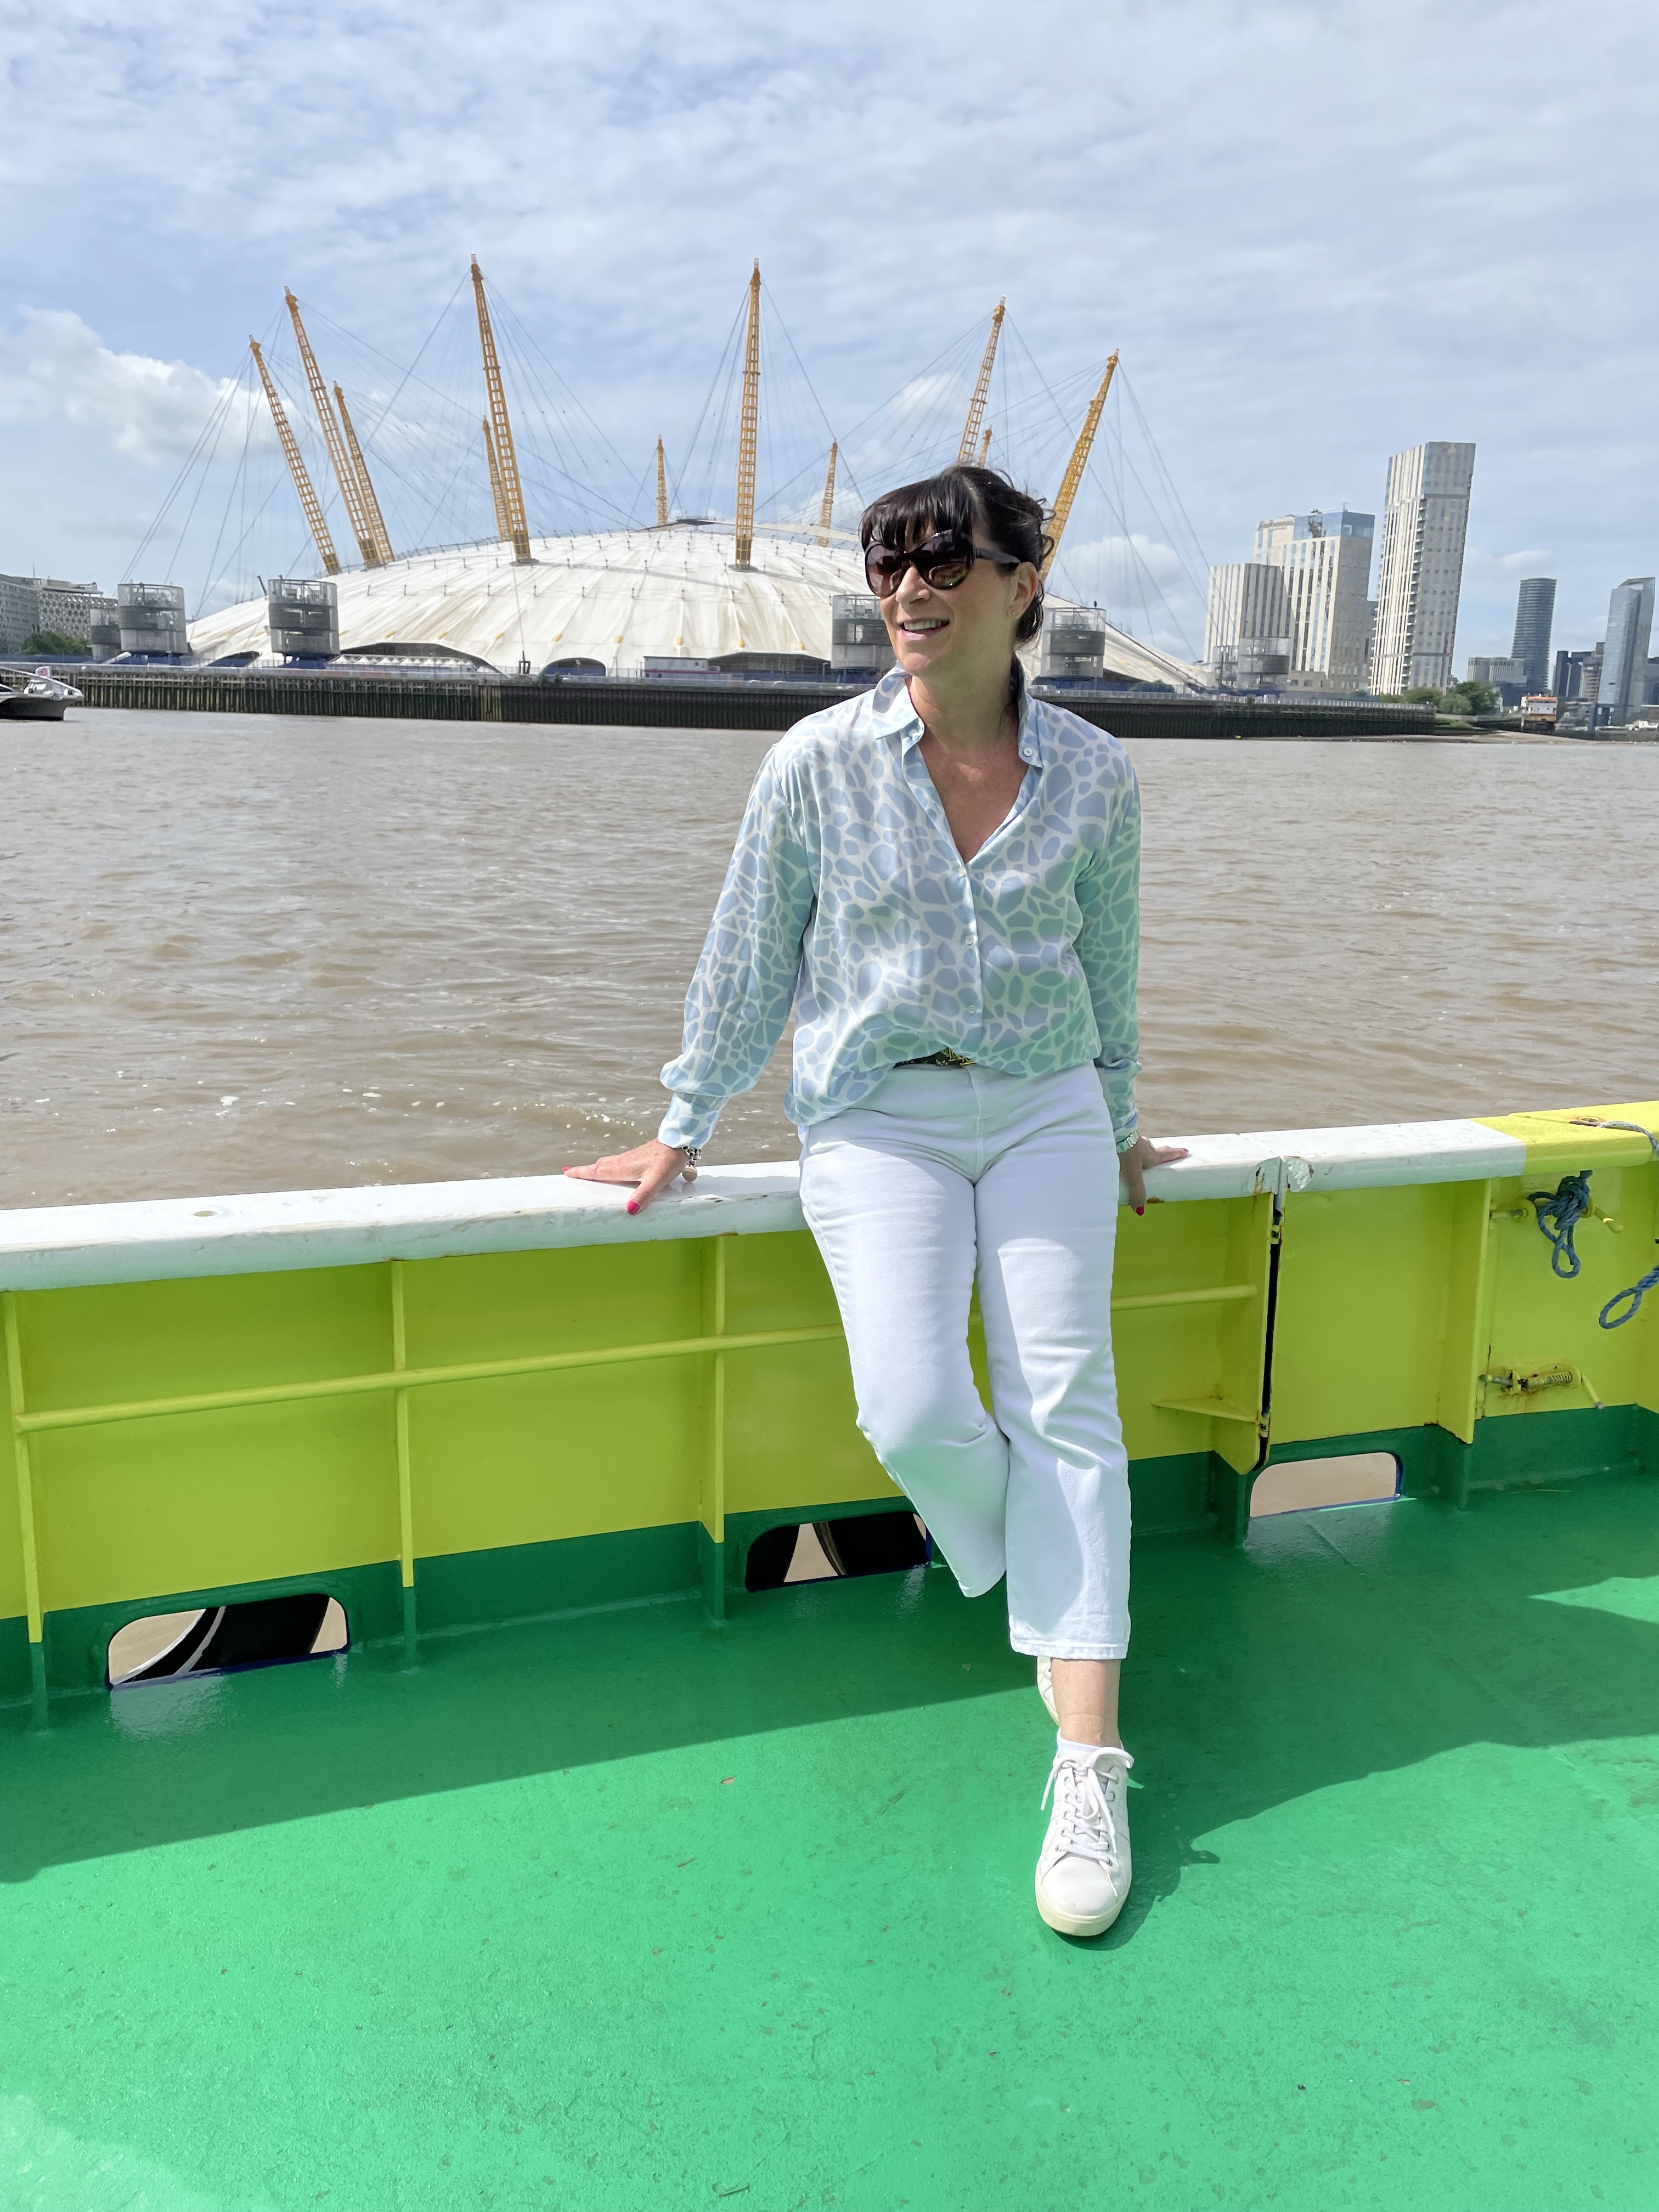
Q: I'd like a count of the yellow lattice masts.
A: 11